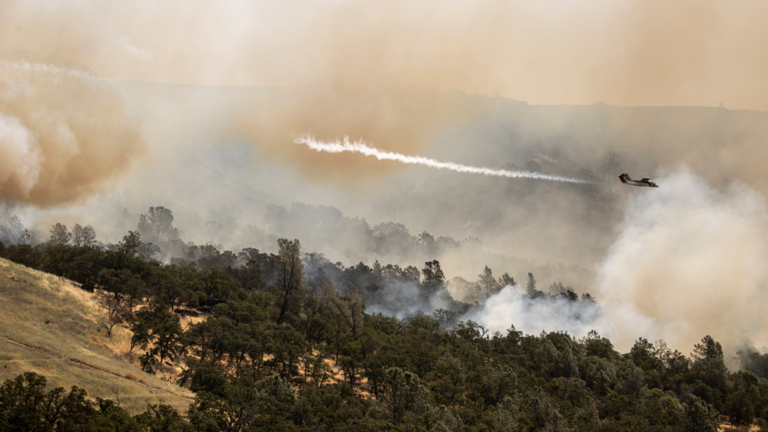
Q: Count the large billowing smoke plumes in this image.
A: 2